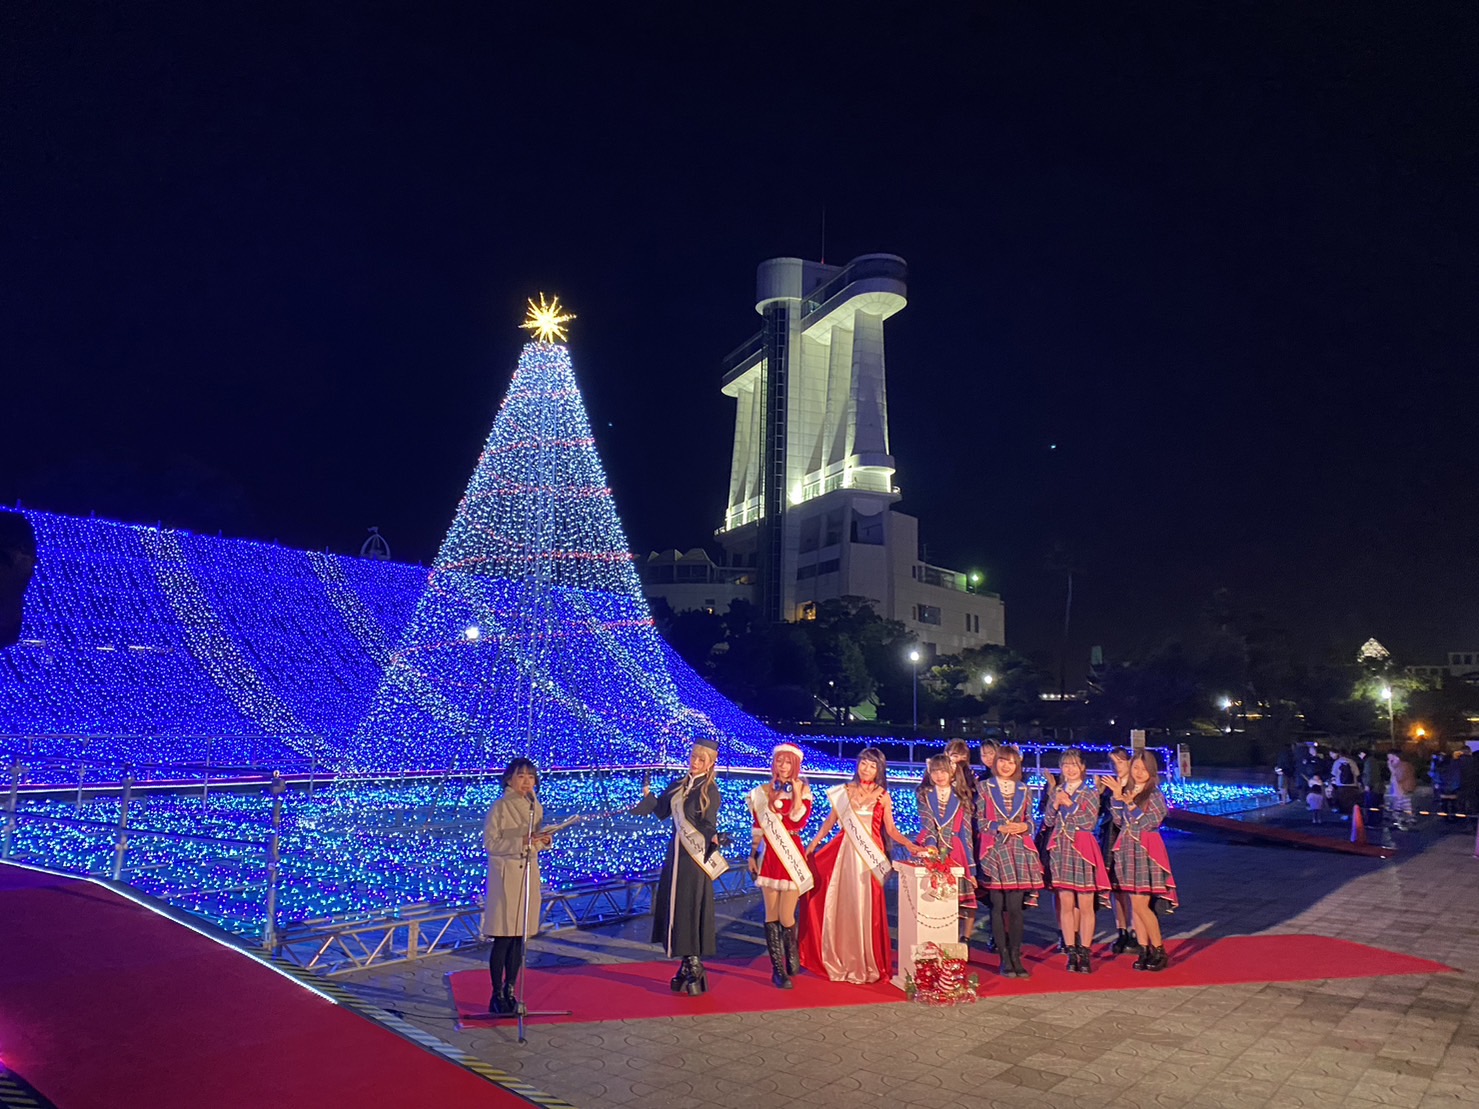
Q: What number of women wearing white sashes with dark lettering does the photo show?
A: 3